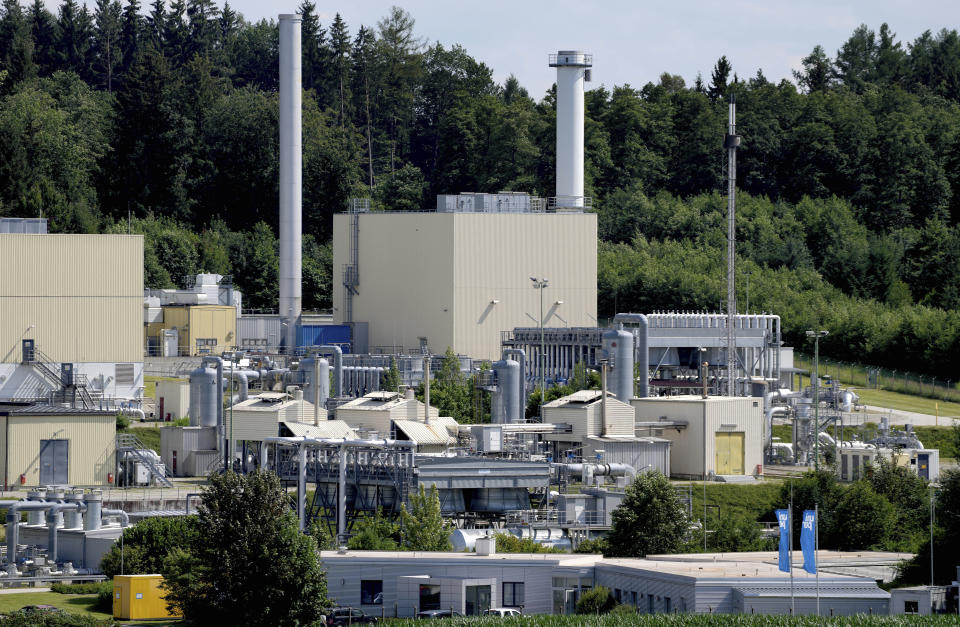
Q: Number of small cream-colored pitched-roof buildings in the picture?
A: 3